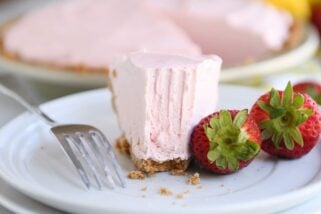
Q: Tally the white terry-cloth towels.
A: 0